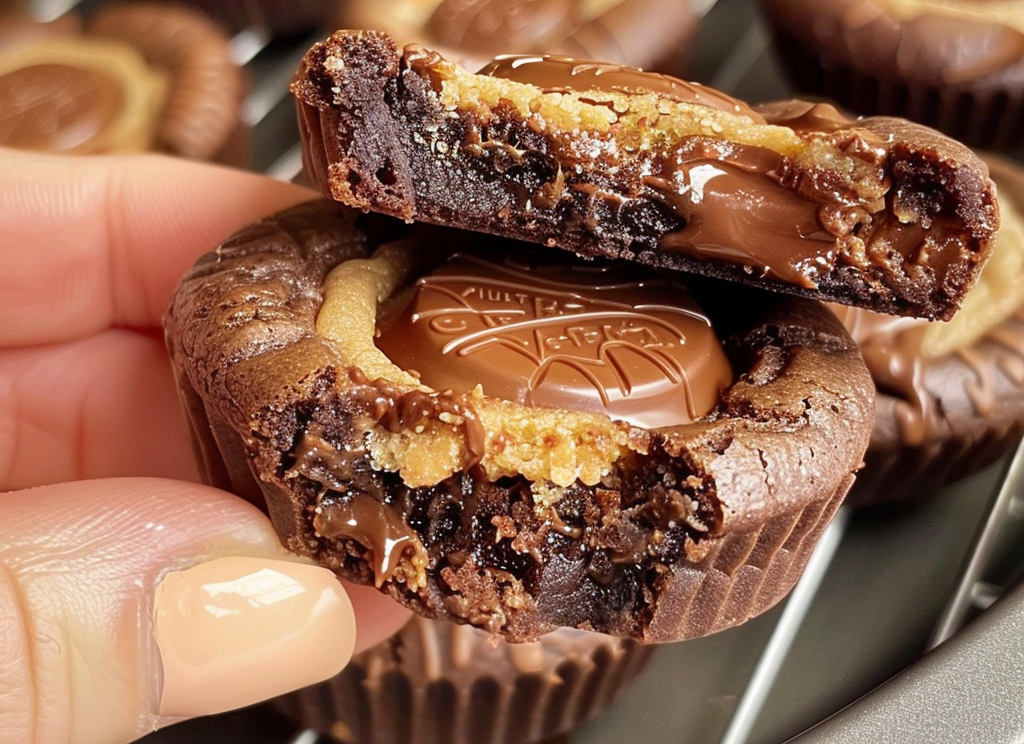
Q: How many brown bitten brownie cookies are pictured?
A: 2